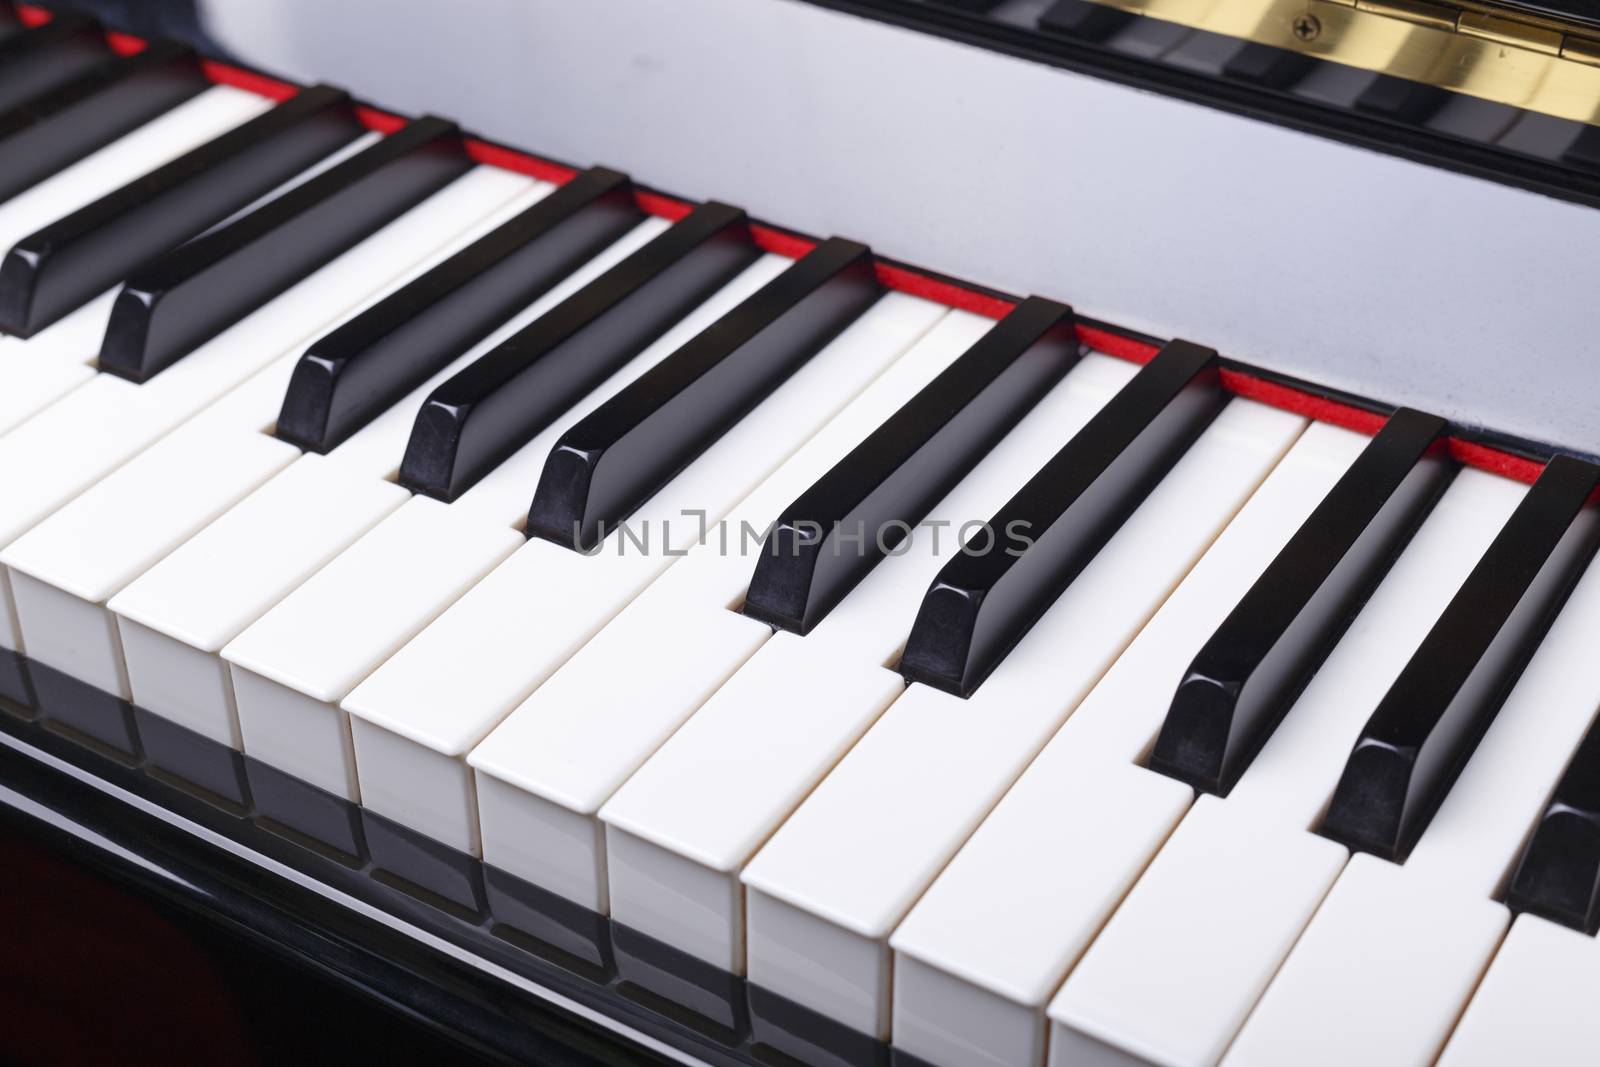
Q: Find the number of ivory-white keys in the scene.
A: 14